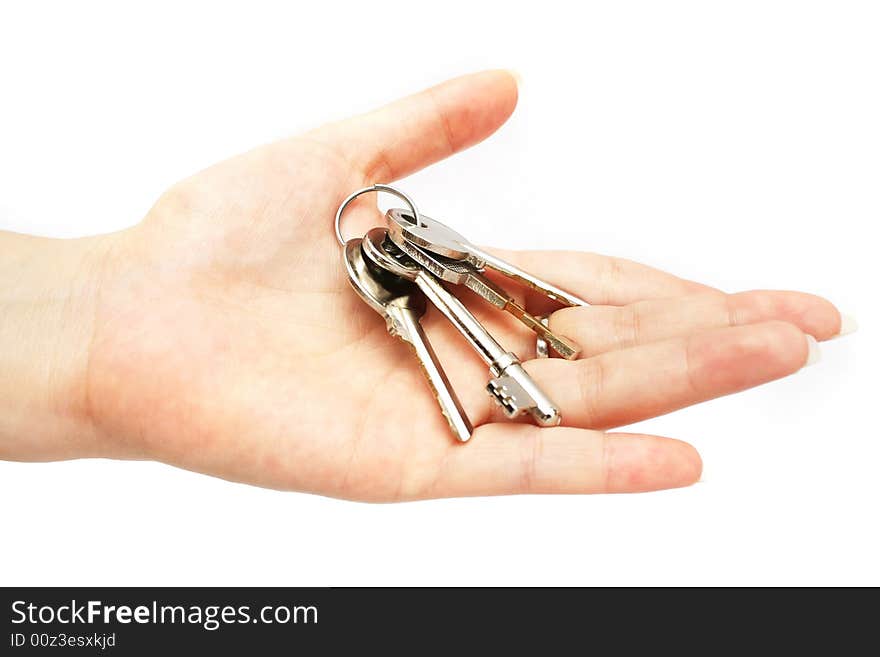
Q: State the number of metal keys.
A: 4